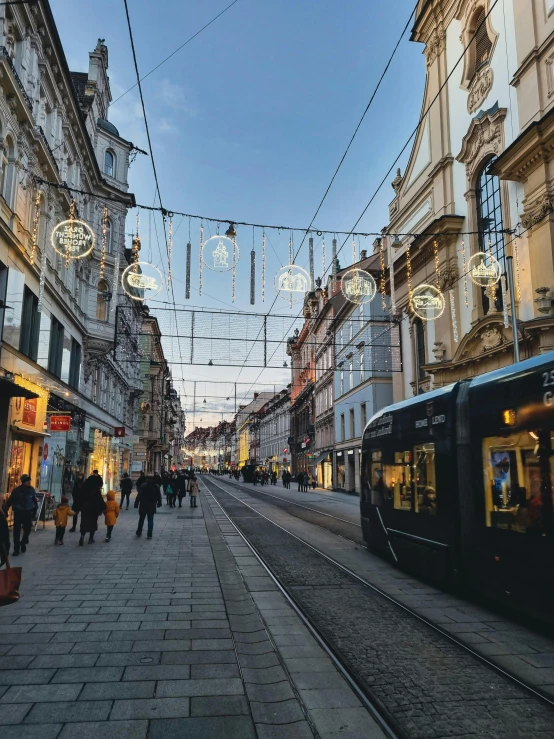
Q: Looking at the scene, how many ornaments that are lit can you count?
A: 7